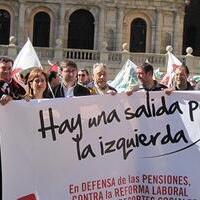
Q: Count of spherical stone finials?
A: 6